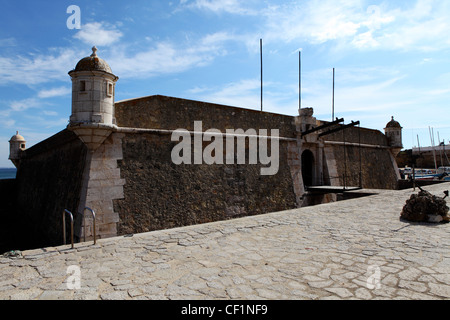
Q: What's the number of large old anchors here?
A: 1